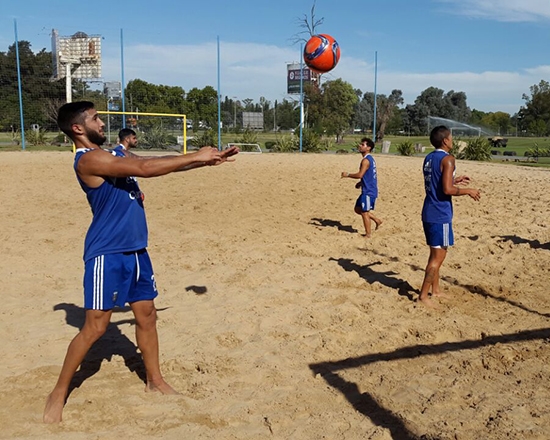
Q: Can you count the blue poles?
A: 5